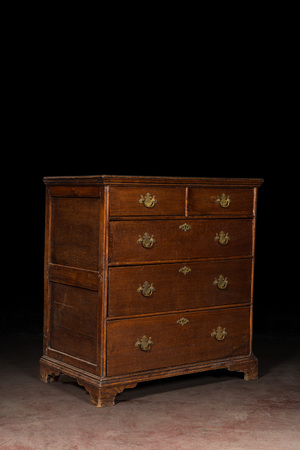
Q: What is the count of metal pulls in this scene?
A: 8